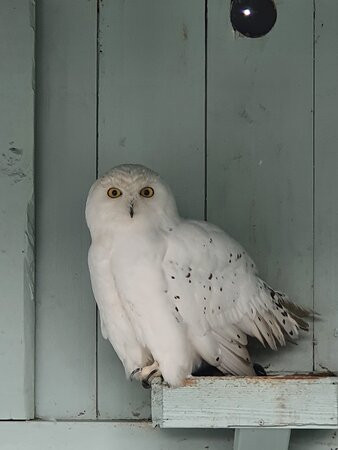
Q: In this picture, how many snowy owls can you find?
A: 1